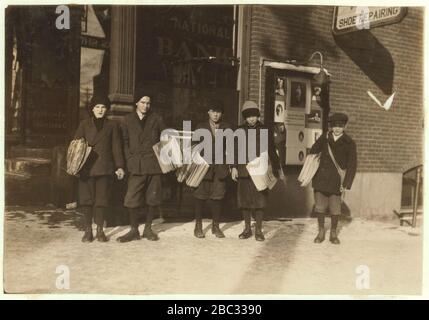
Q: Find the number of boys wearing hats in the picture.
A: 5